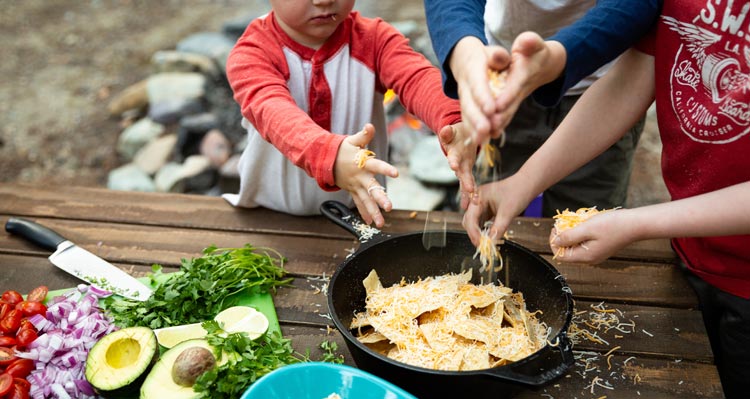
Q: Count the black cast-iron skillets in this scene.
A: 1